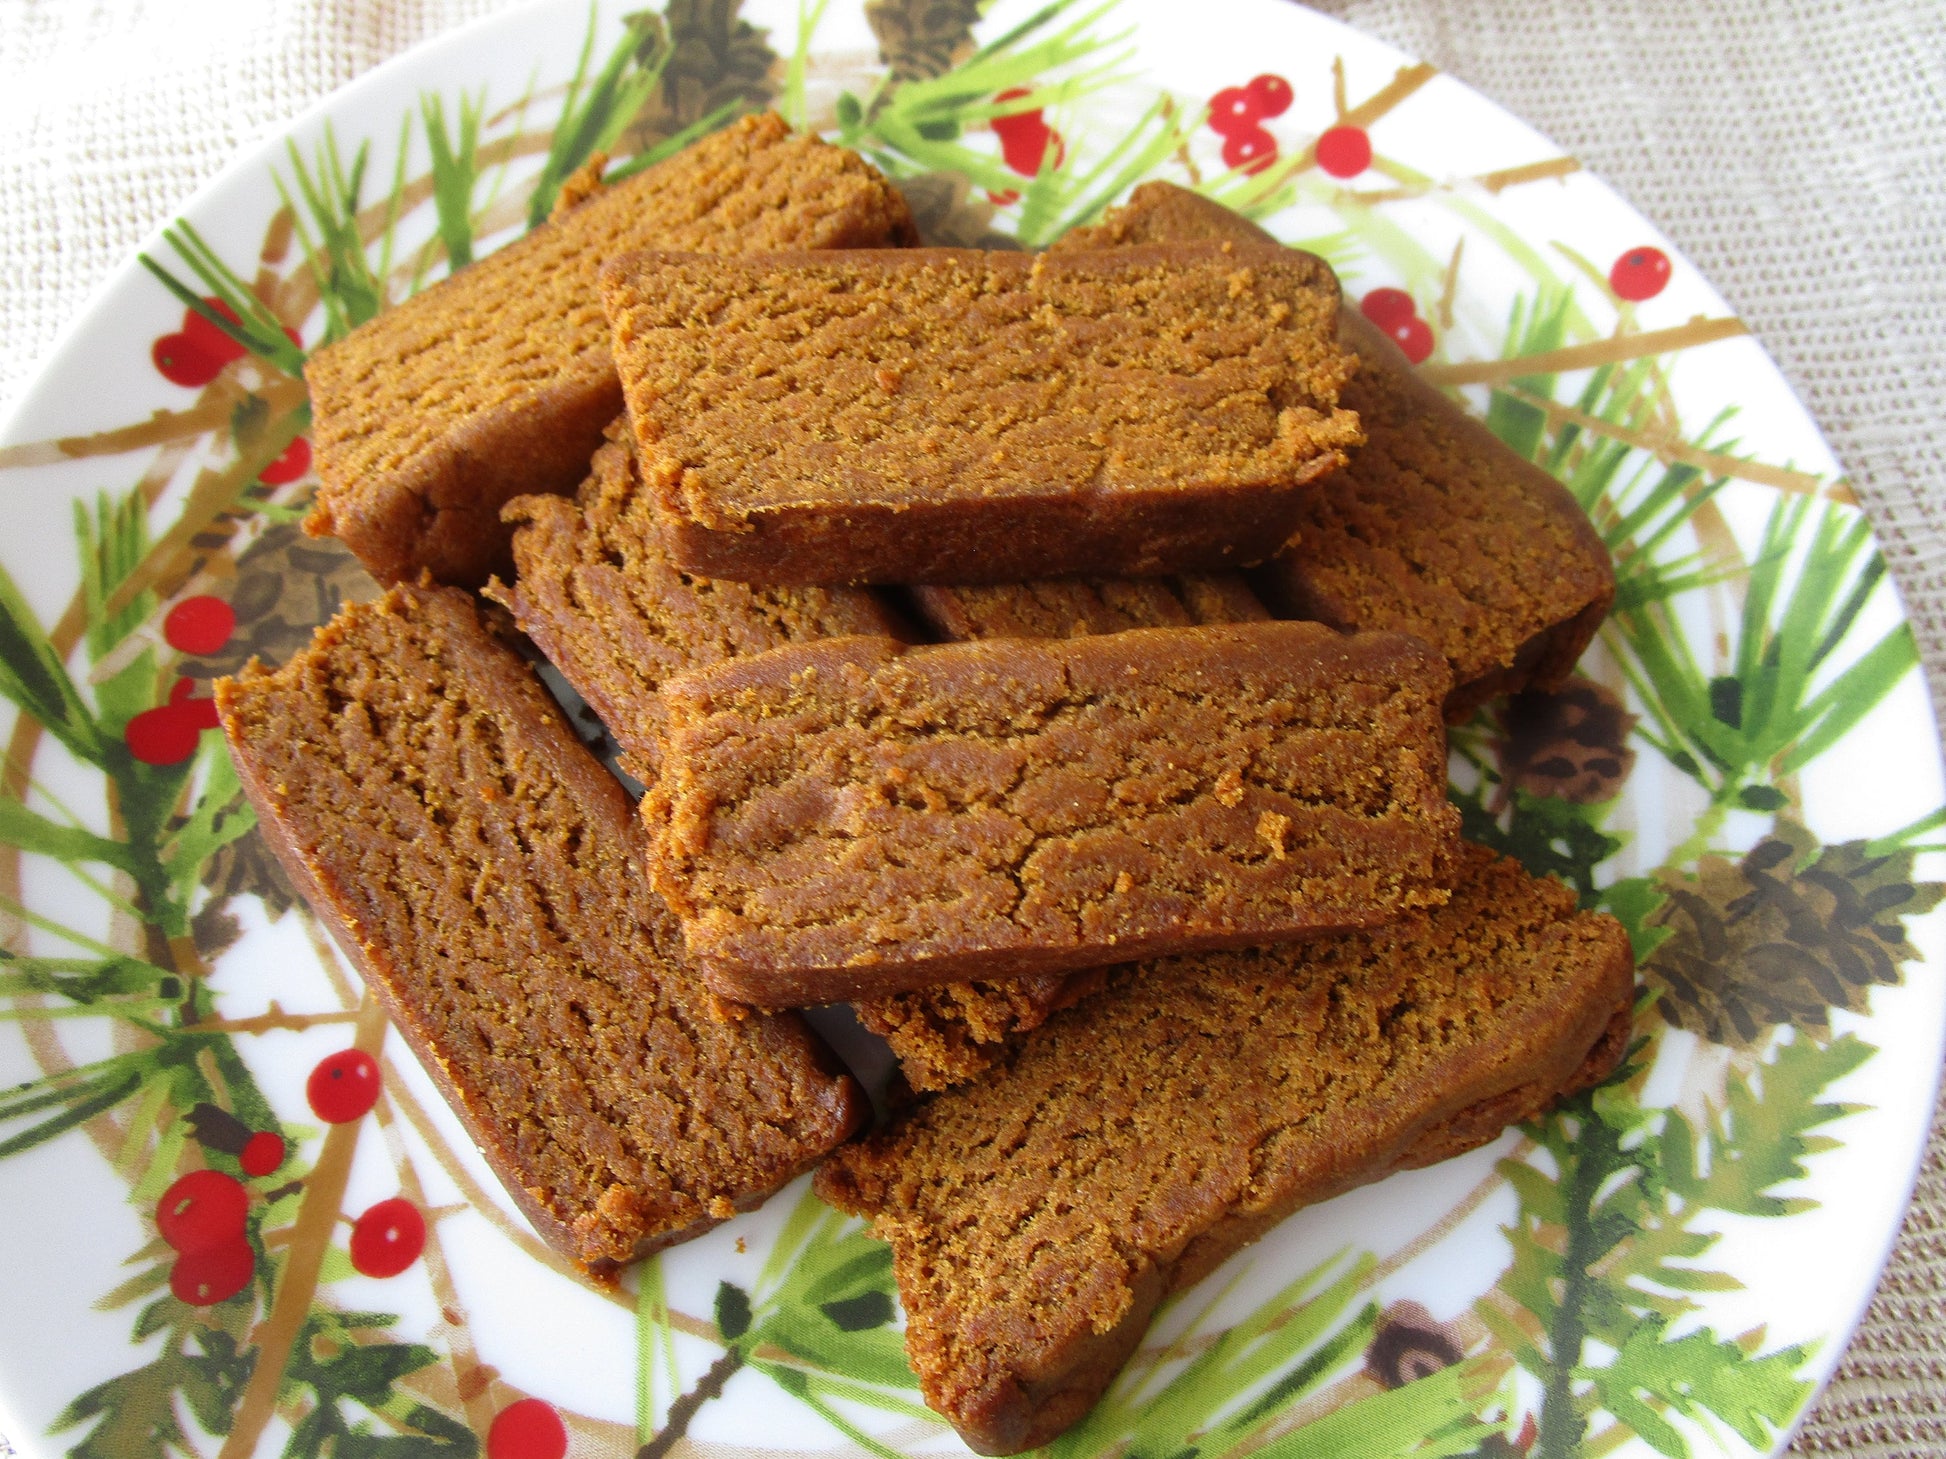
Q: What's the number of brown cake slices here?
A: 8